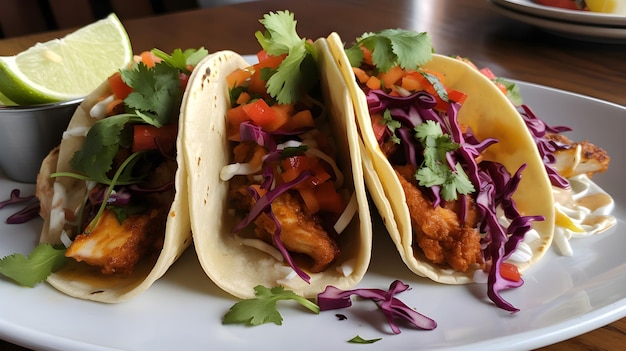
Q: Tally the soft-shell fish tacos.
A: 3